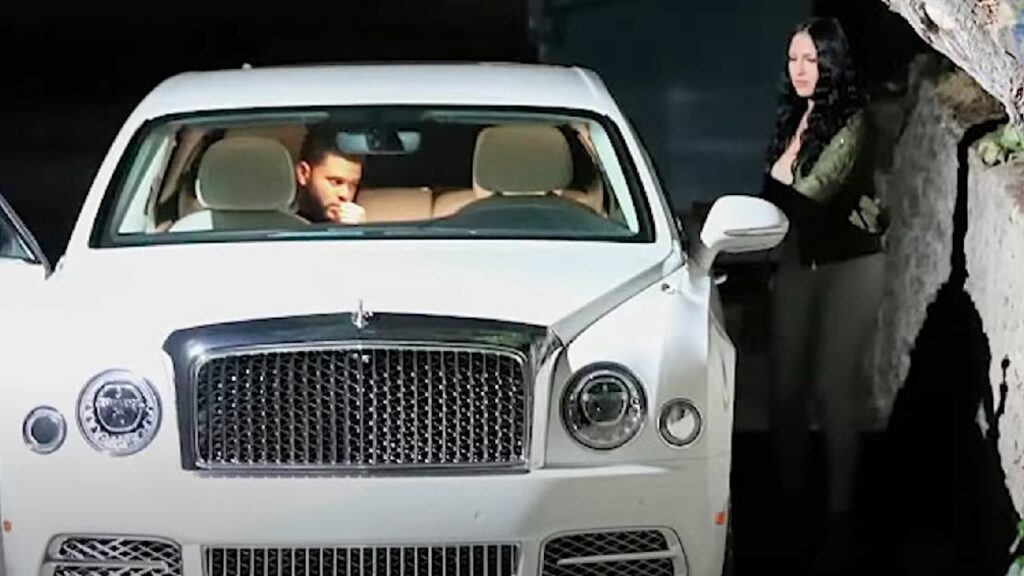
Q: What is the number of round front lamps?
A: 4